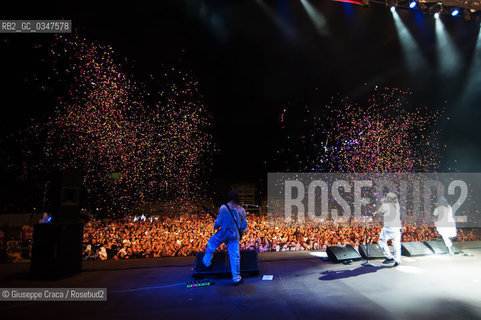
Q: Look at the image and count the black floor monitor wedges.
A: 6